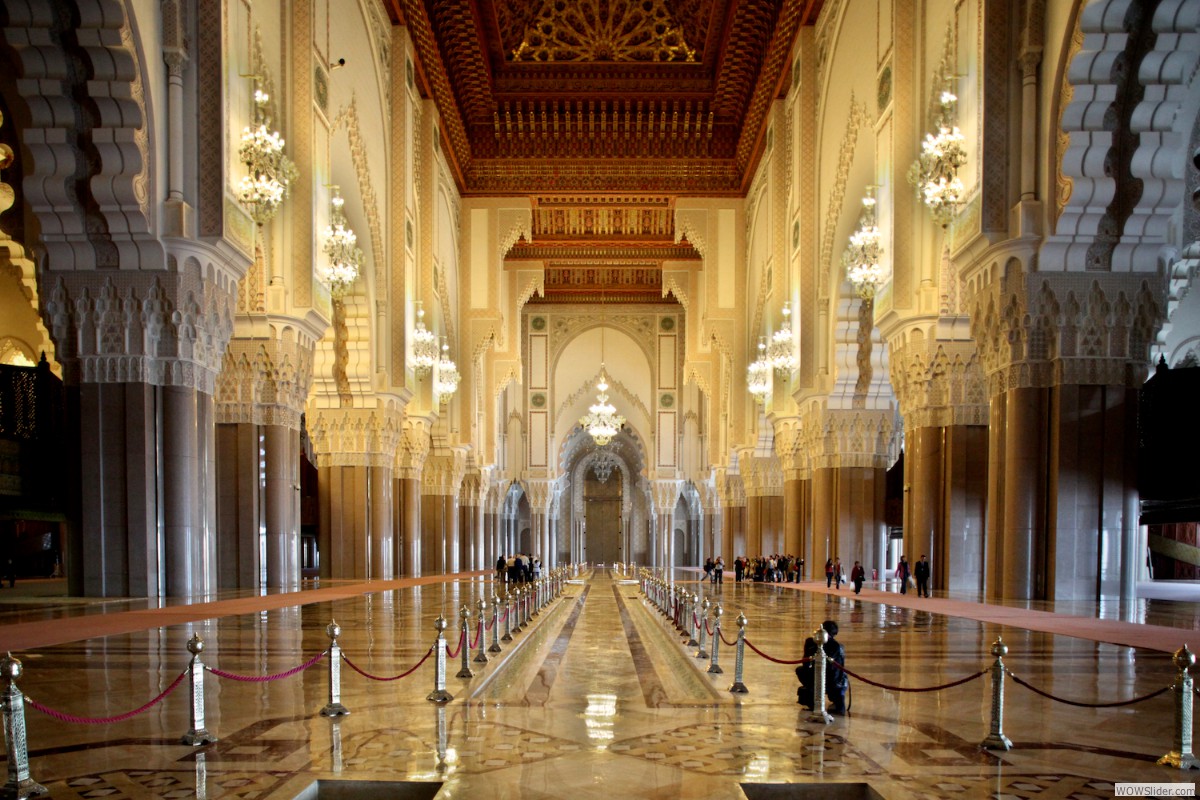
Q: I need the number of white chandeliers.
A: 9